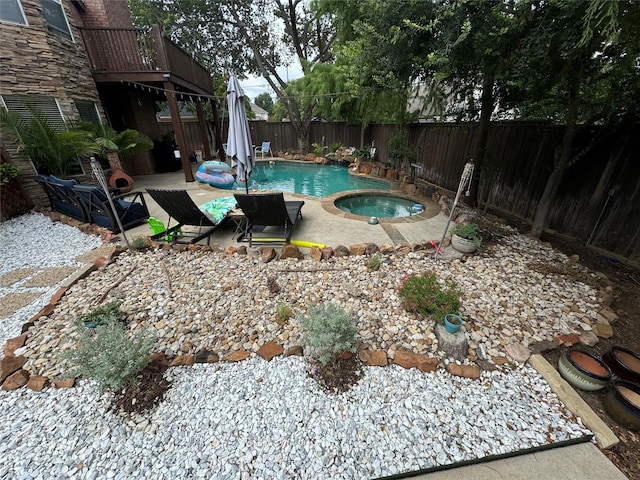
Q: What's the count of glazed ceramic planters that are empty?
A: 3